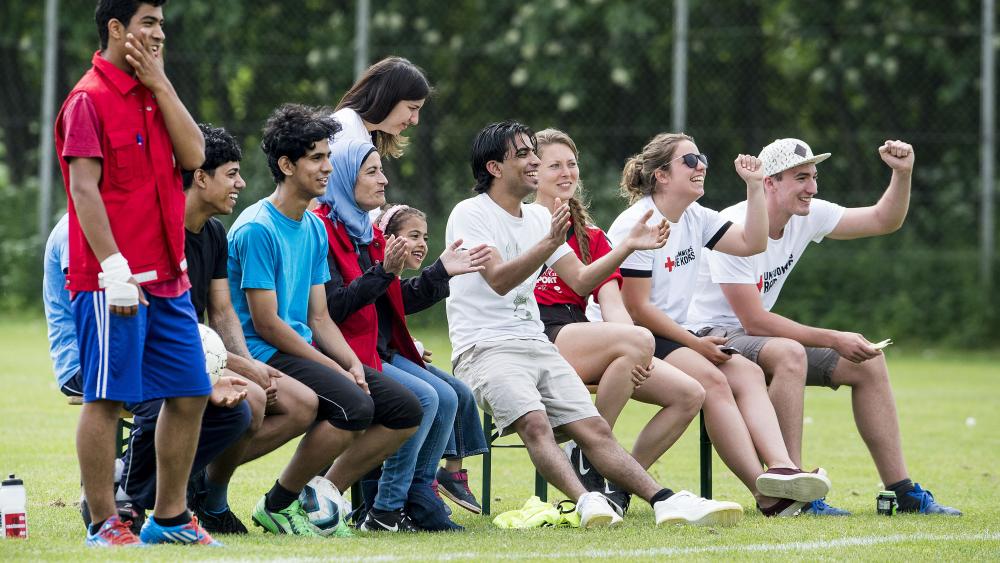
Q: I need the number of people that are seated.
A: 9